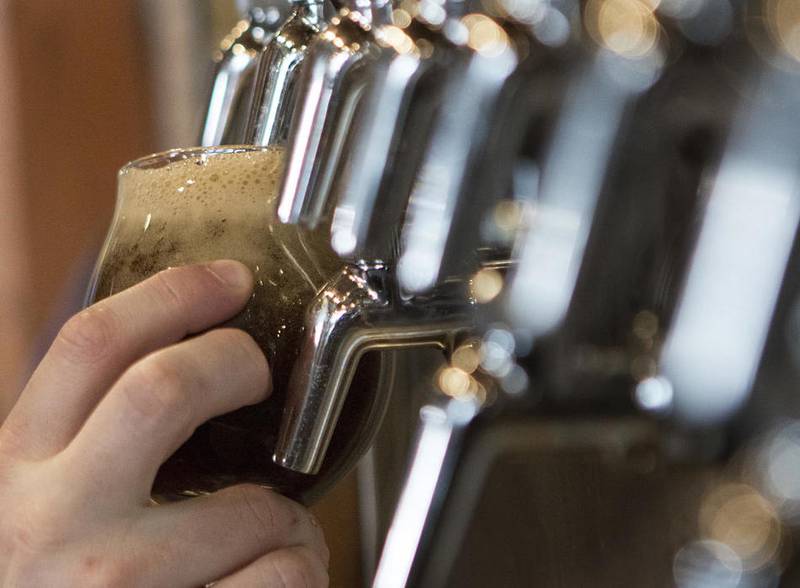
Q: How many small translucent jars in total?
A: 0